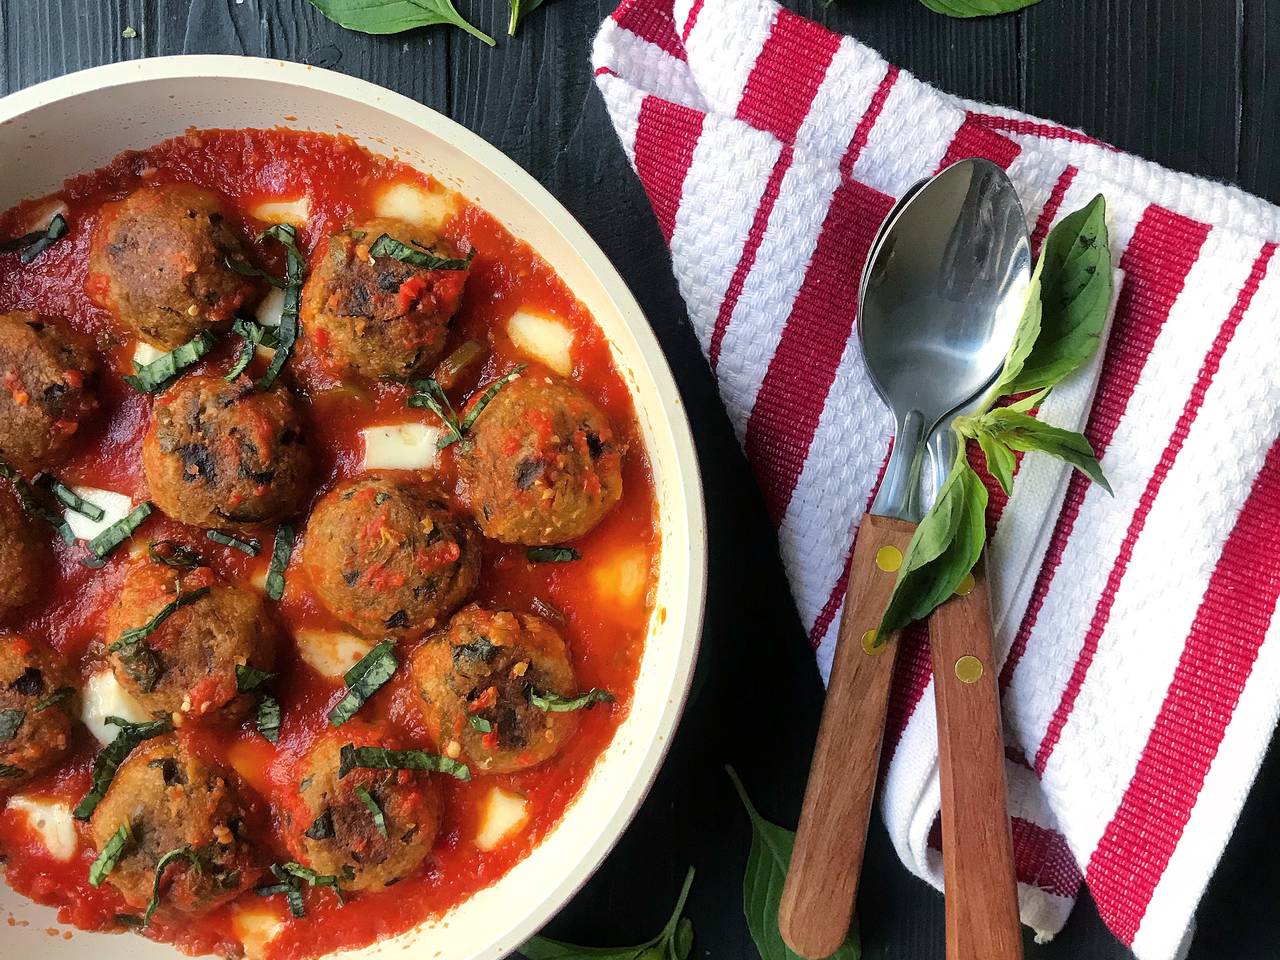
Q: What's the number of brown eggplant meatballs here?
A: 12